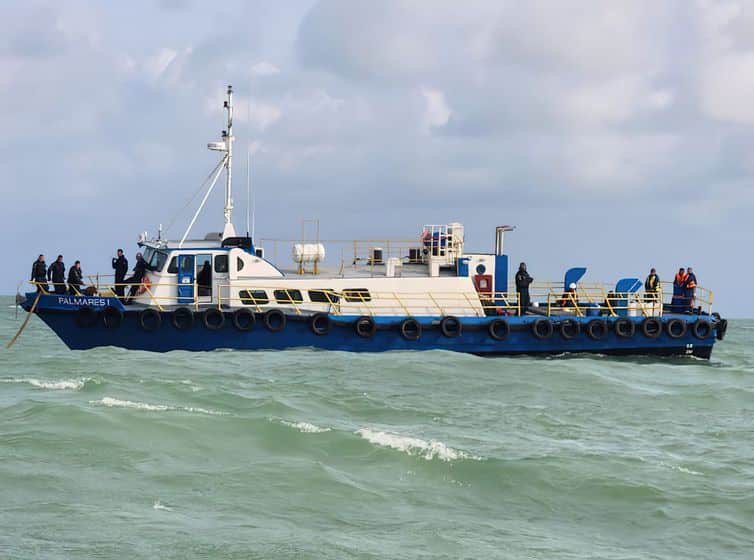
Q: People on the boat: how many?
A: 11